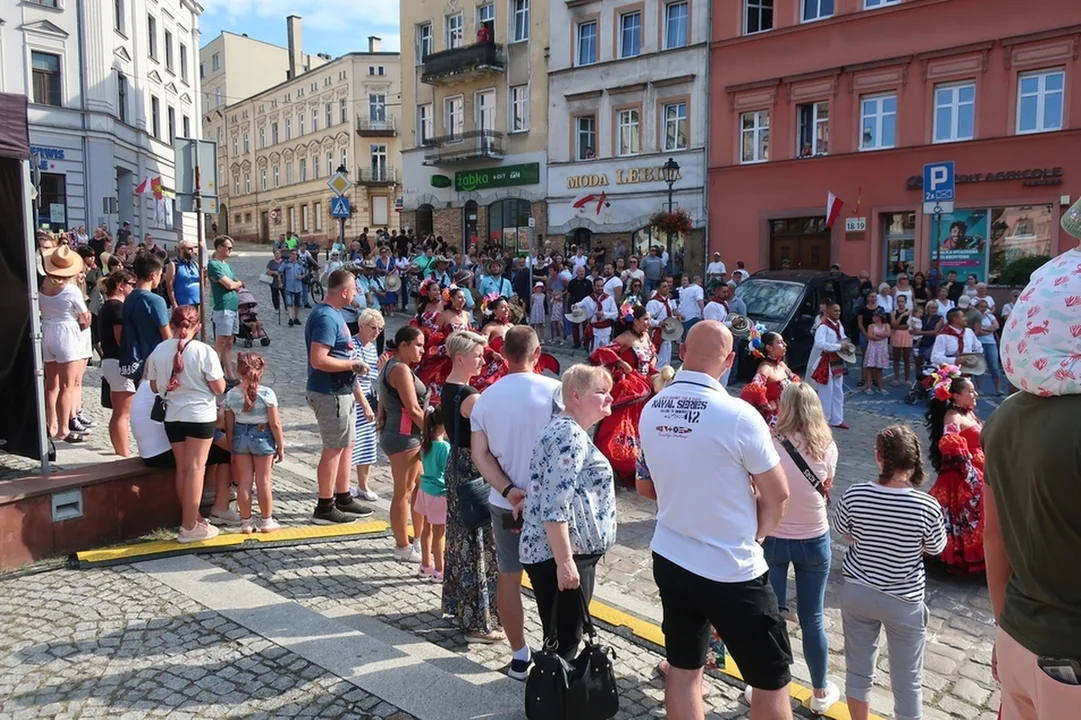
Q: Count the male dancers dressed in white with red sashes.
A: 5